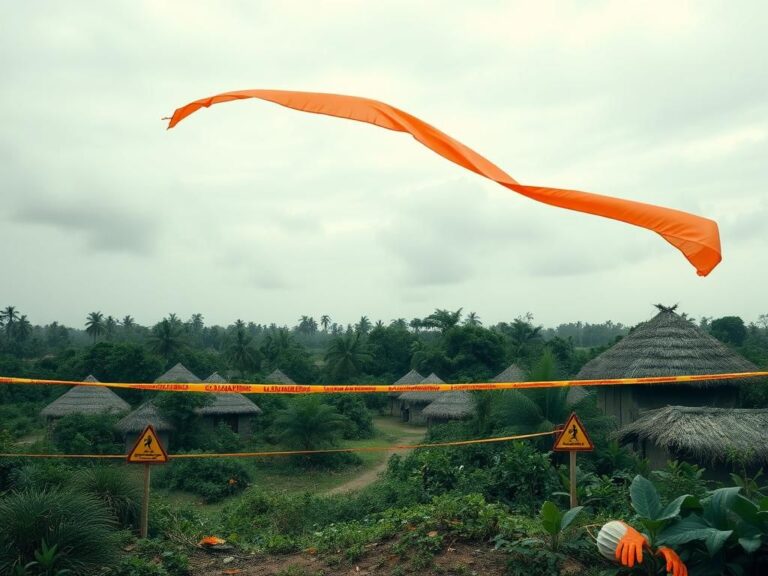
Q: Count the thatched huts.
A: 11